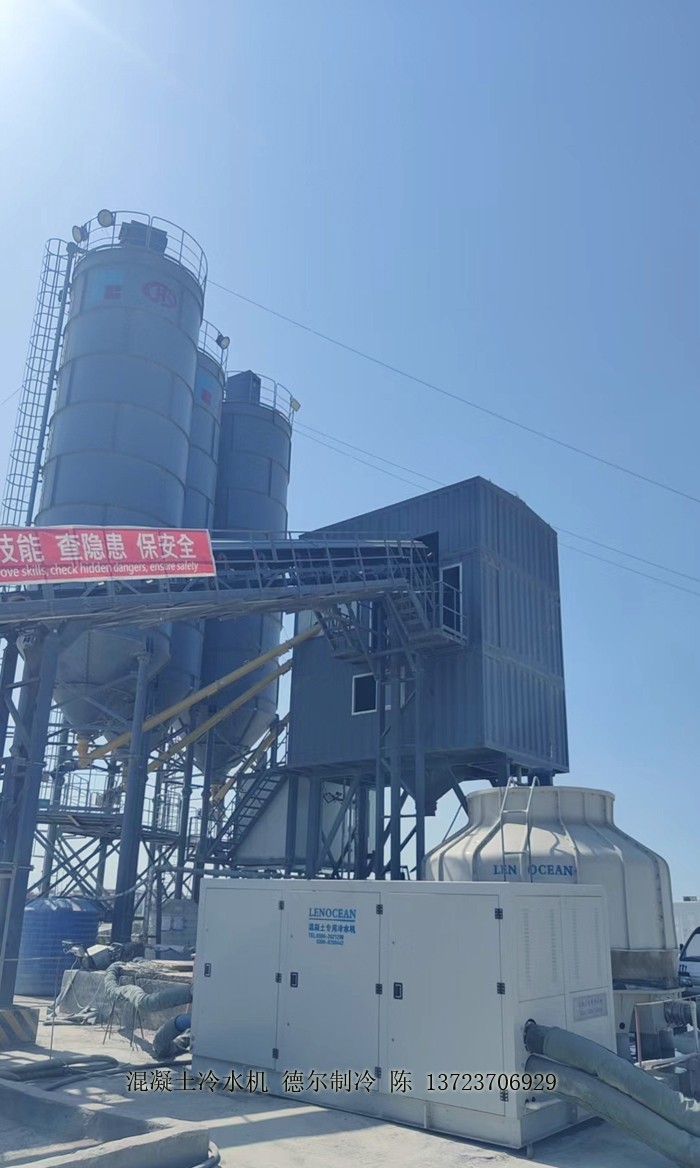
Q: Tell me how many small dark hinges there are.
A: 9